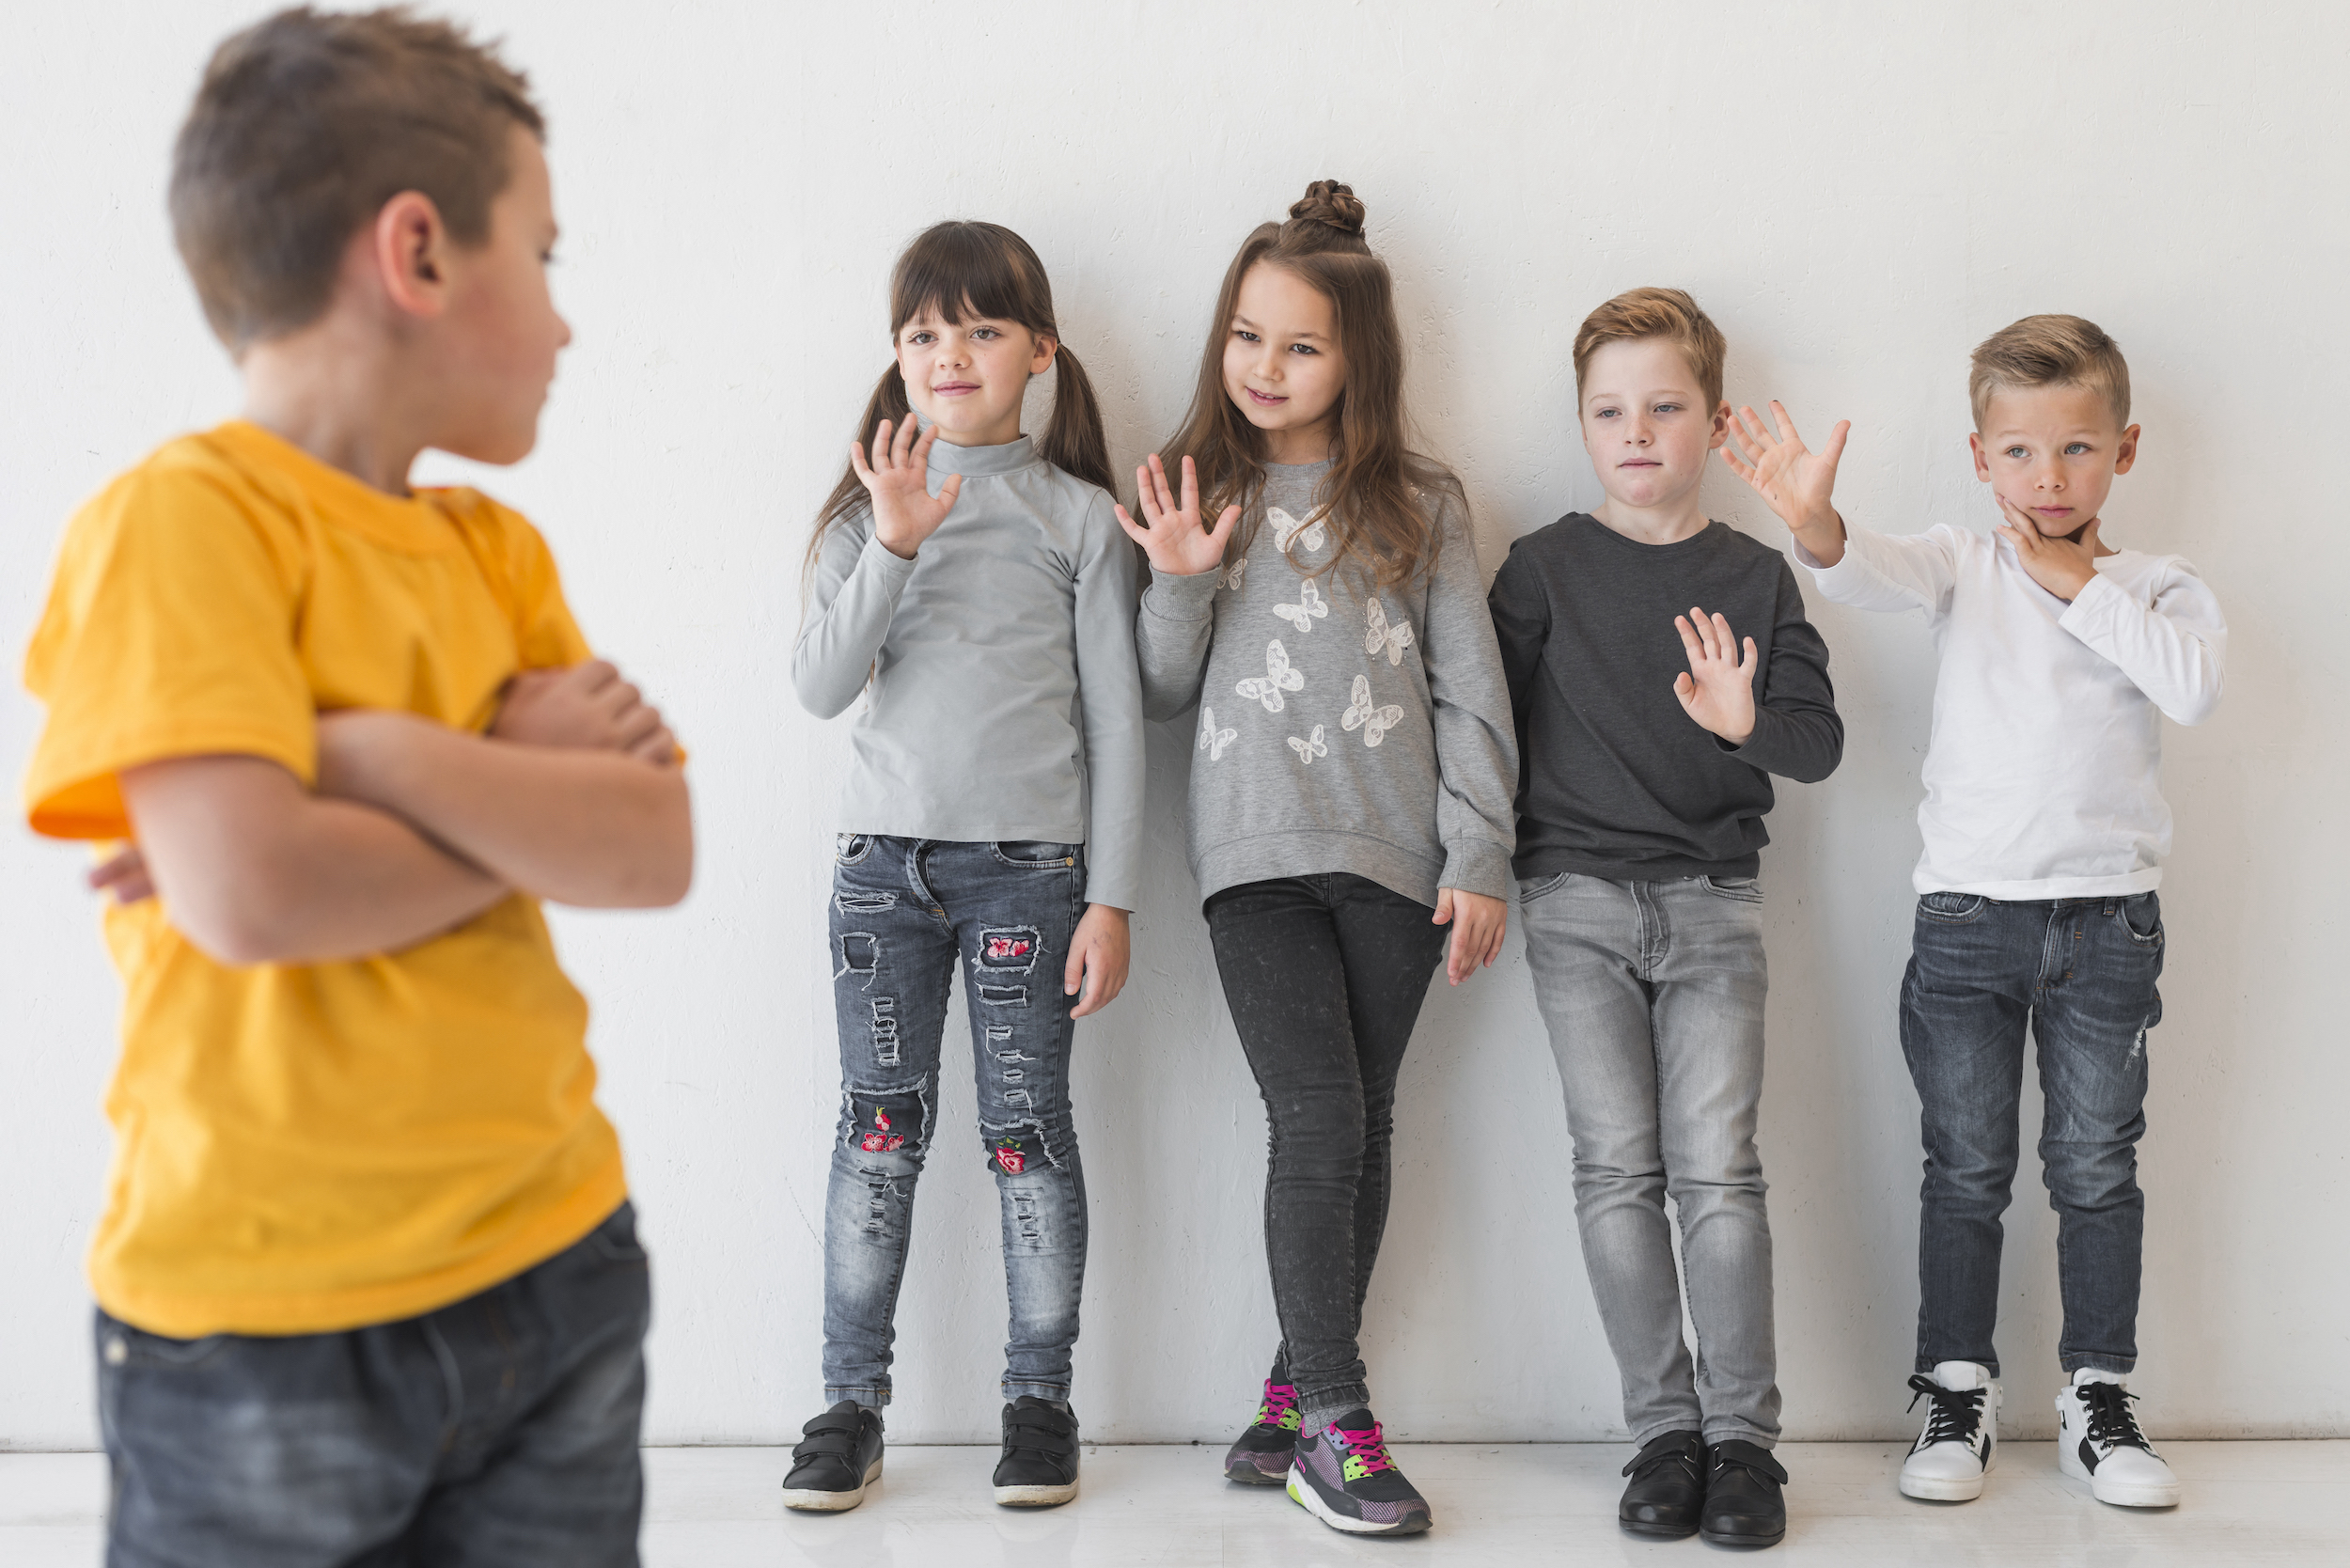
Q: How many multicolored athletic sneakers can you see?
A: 2